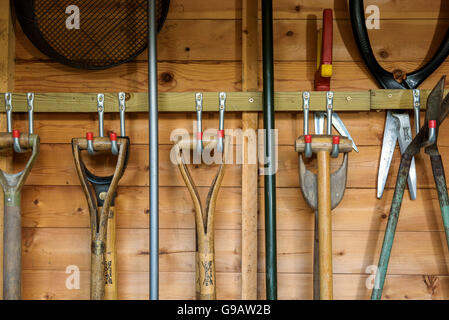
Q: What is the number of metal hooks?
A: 9